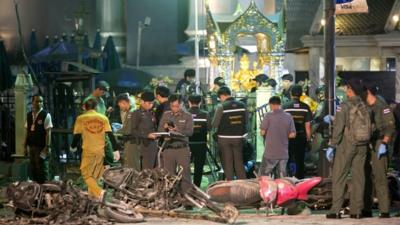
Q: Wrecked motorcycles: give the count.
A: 3